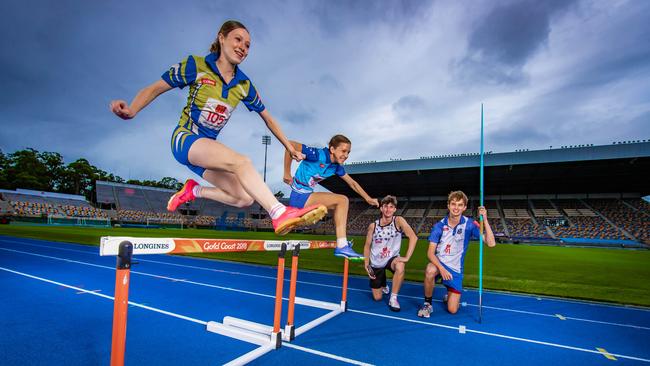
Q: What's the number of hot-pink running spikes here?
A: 2